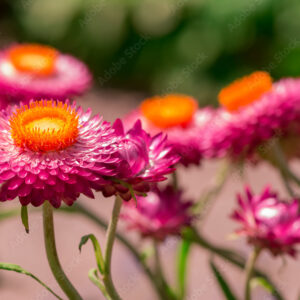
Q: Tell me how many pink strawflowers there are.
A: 7